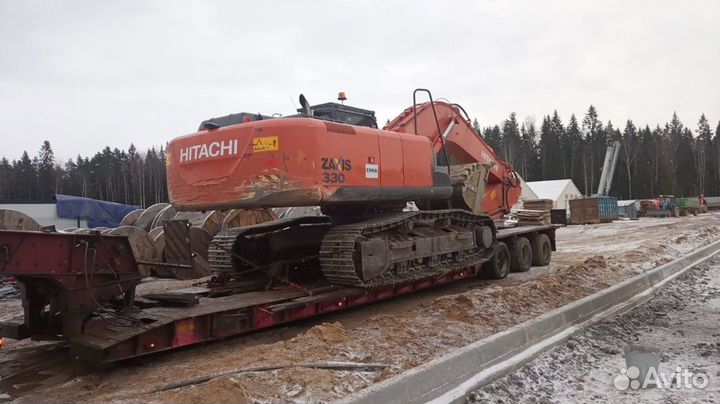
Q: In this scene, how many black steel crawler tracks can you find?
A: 2